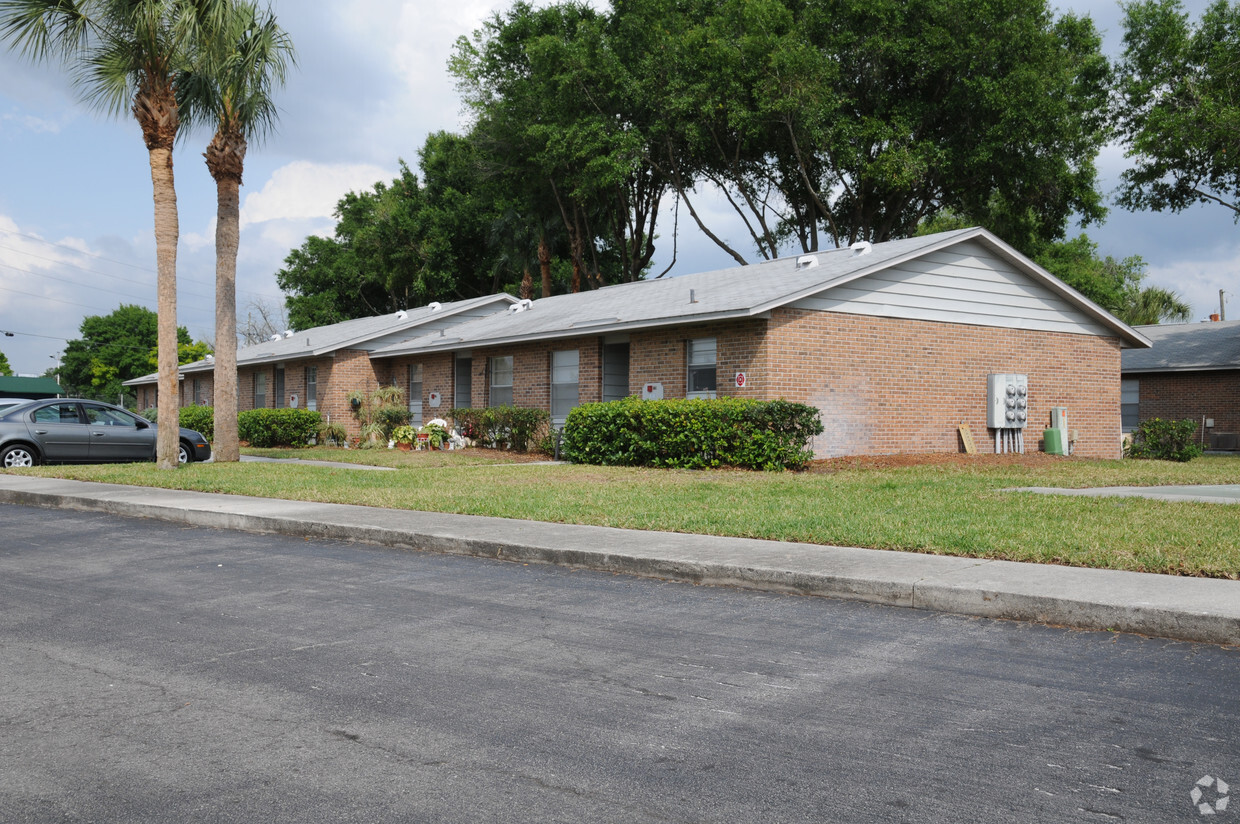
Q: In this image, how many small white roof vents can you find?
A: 9